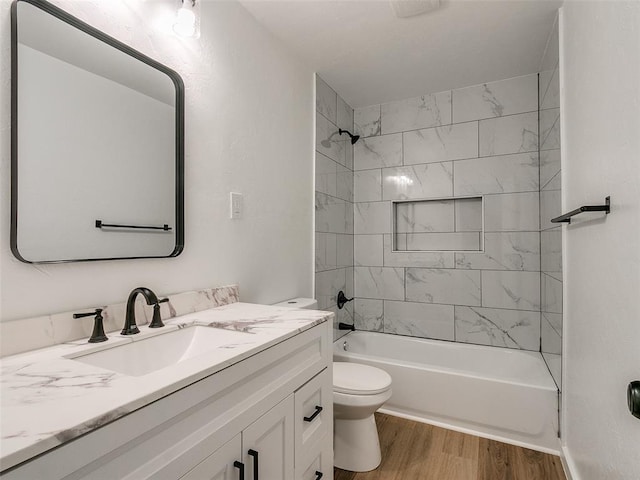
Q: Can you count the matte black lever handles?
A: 3